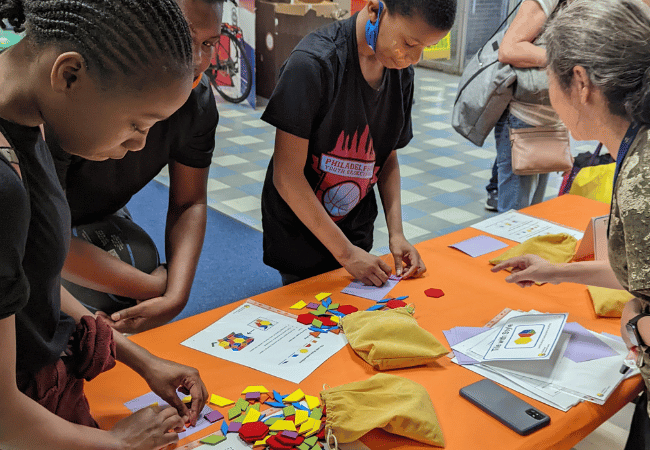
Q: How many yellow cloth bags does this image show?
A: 4